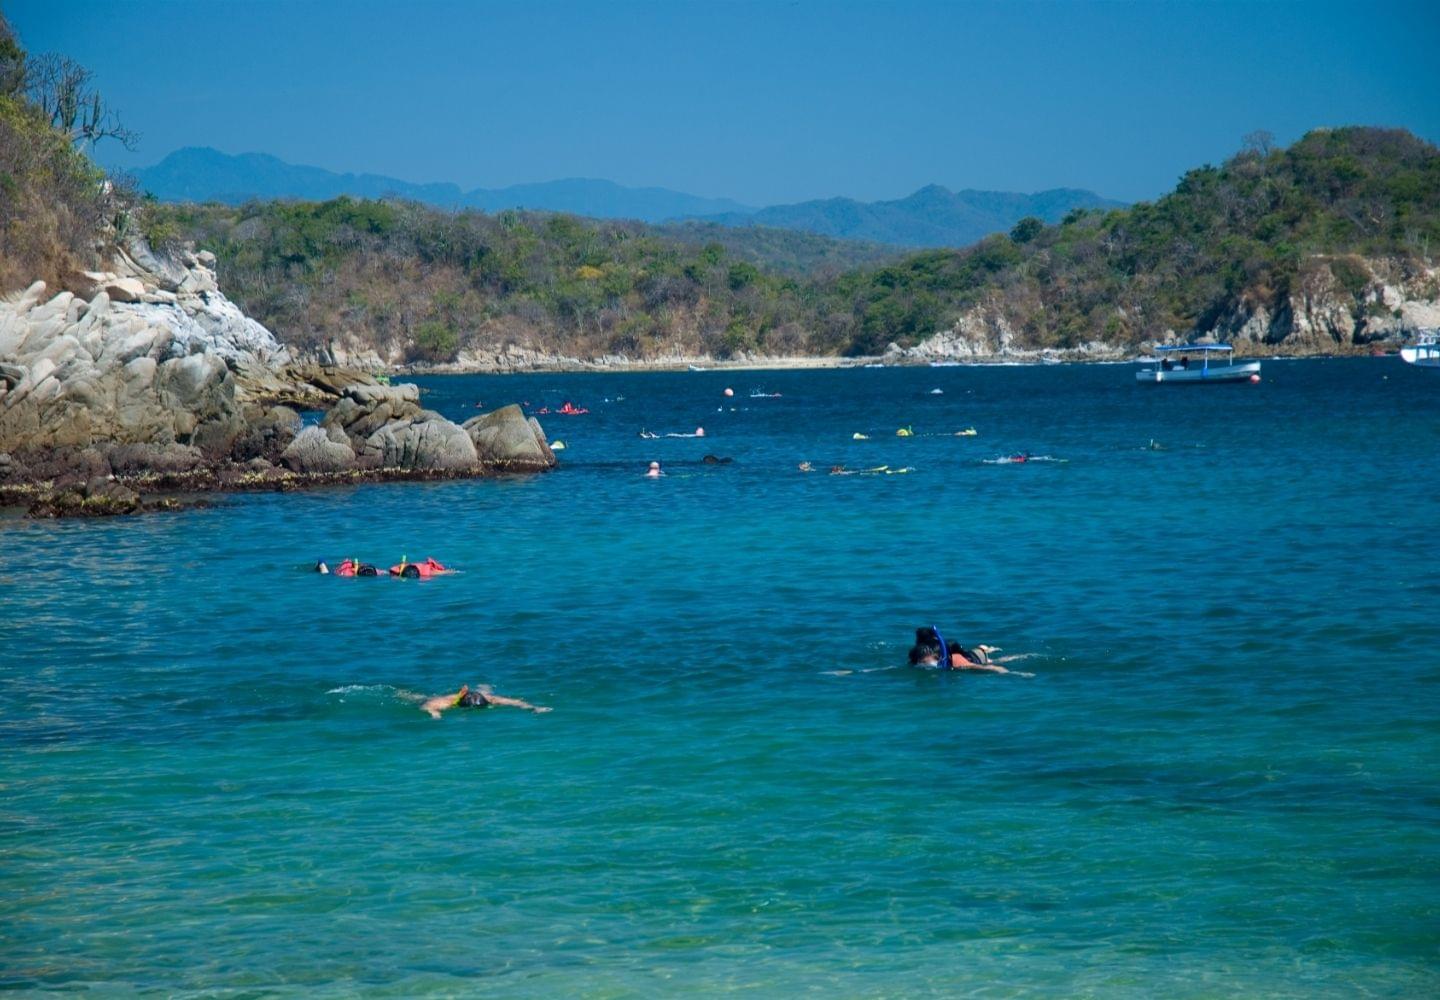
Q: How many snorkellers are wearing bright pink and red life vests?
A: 2